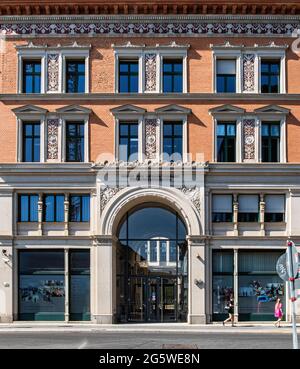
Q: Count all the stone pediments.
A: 6